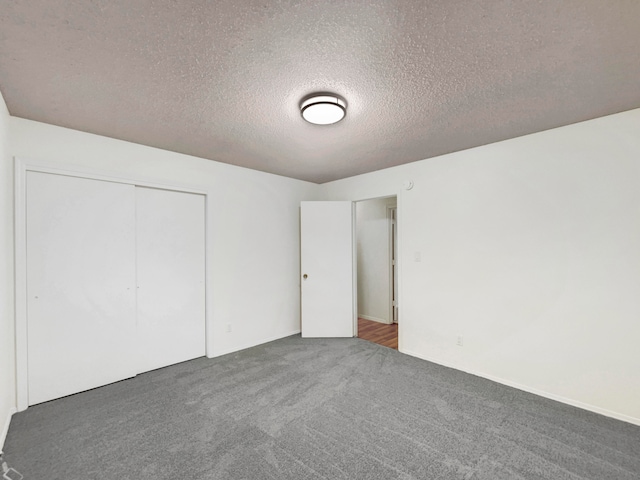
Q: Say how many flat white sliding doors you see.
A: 2